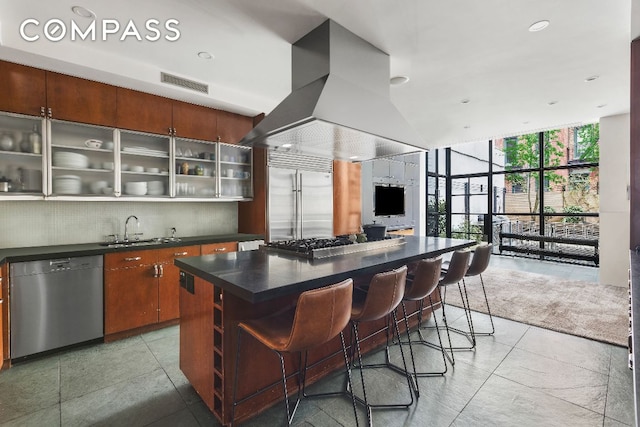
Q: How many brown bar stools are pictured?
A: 5